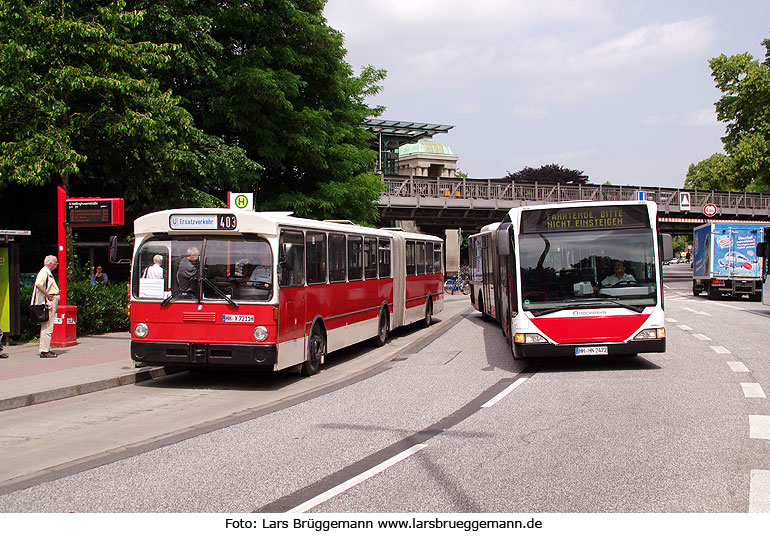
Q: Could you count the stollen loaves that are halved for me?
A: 0